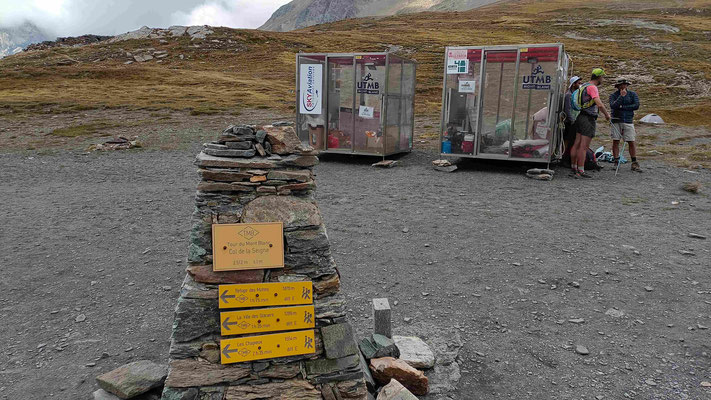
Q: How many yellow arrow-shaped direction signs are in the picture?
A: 3